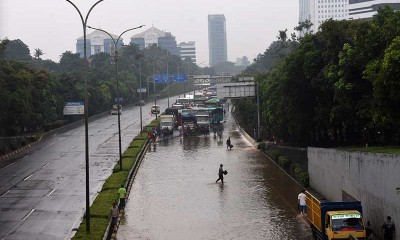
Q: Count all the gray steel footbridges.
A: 1